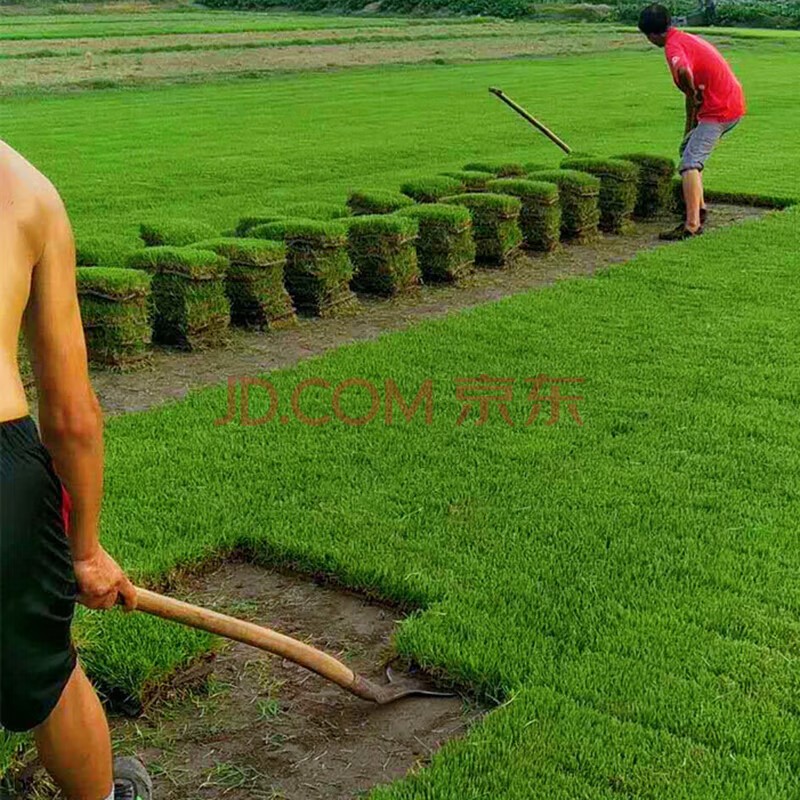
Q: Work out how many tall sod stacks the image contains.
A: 11